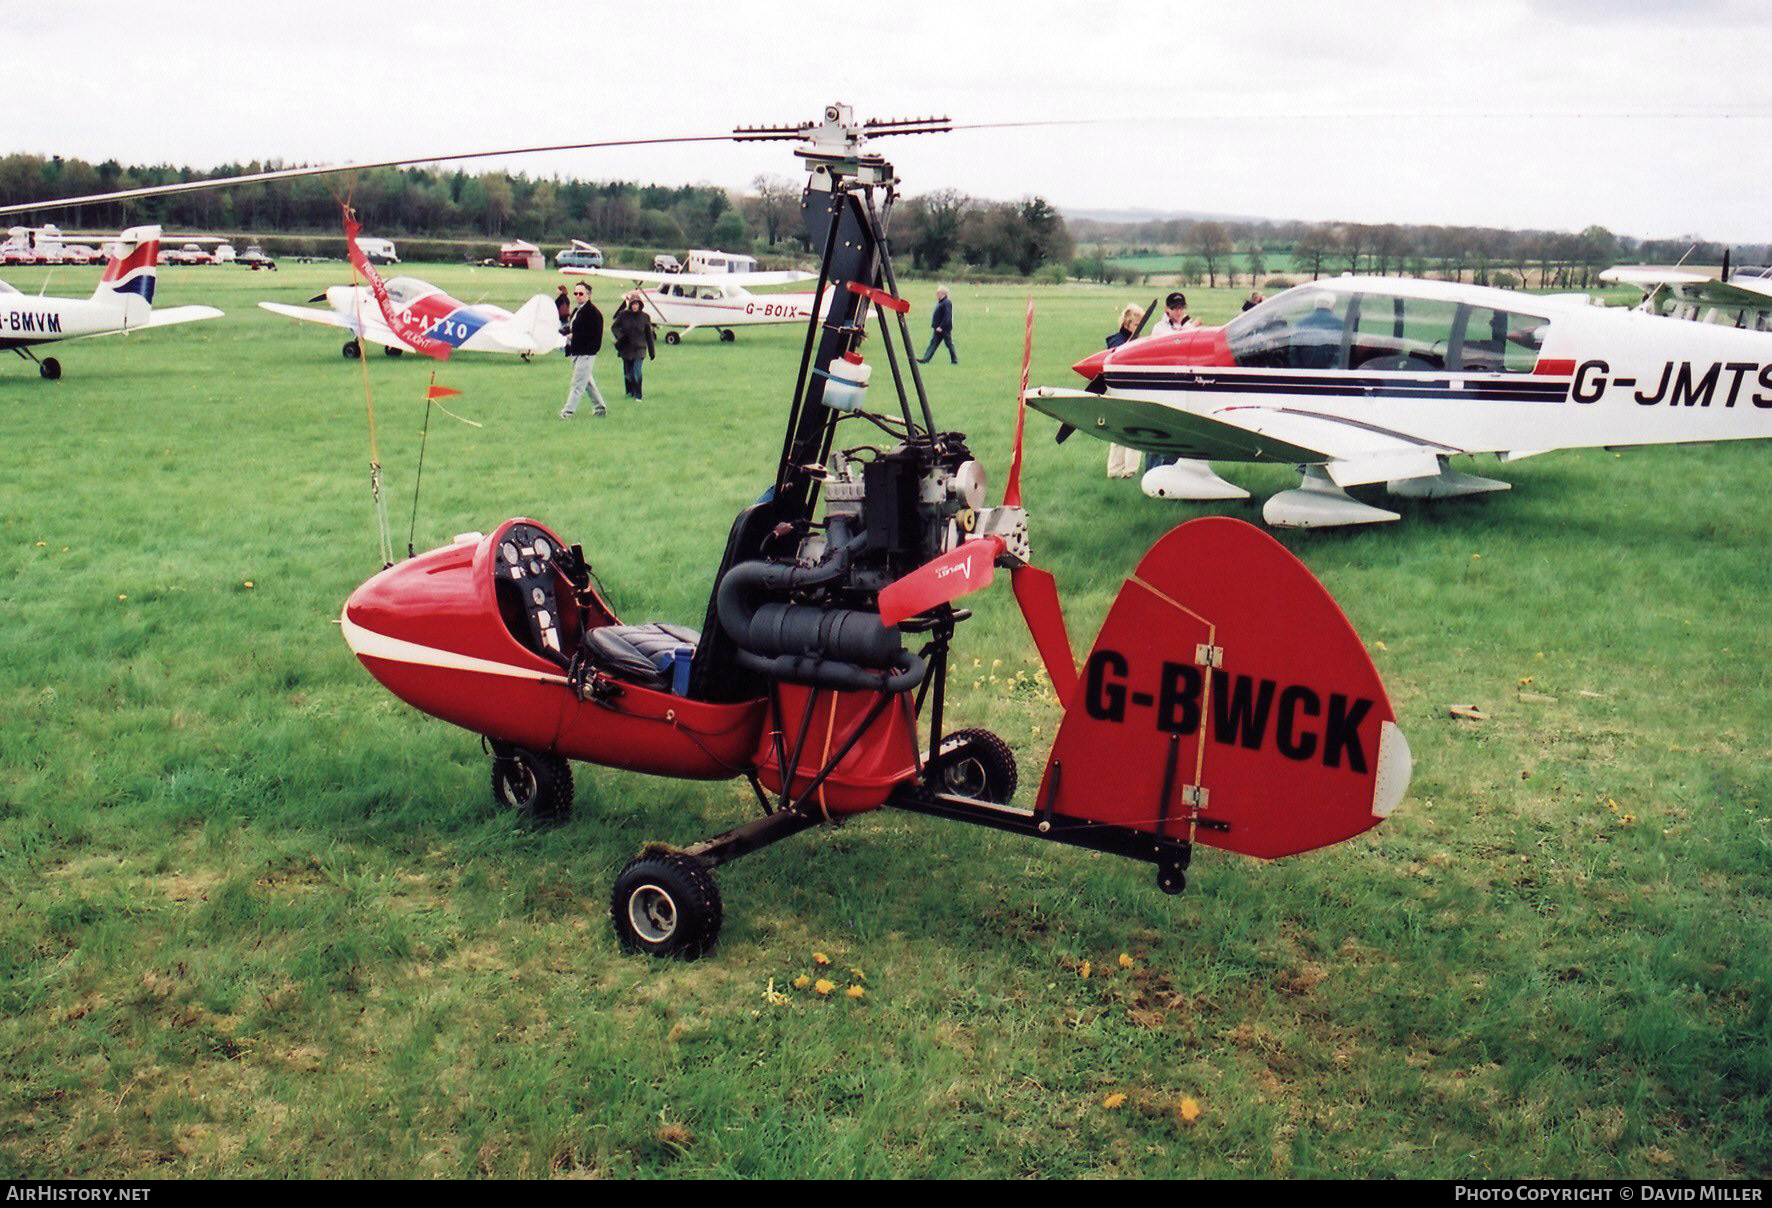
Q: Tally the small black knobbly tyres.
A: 3